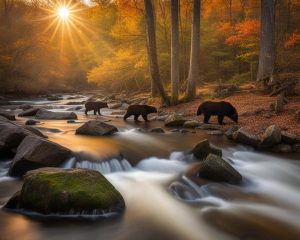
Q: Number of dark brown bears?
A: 3